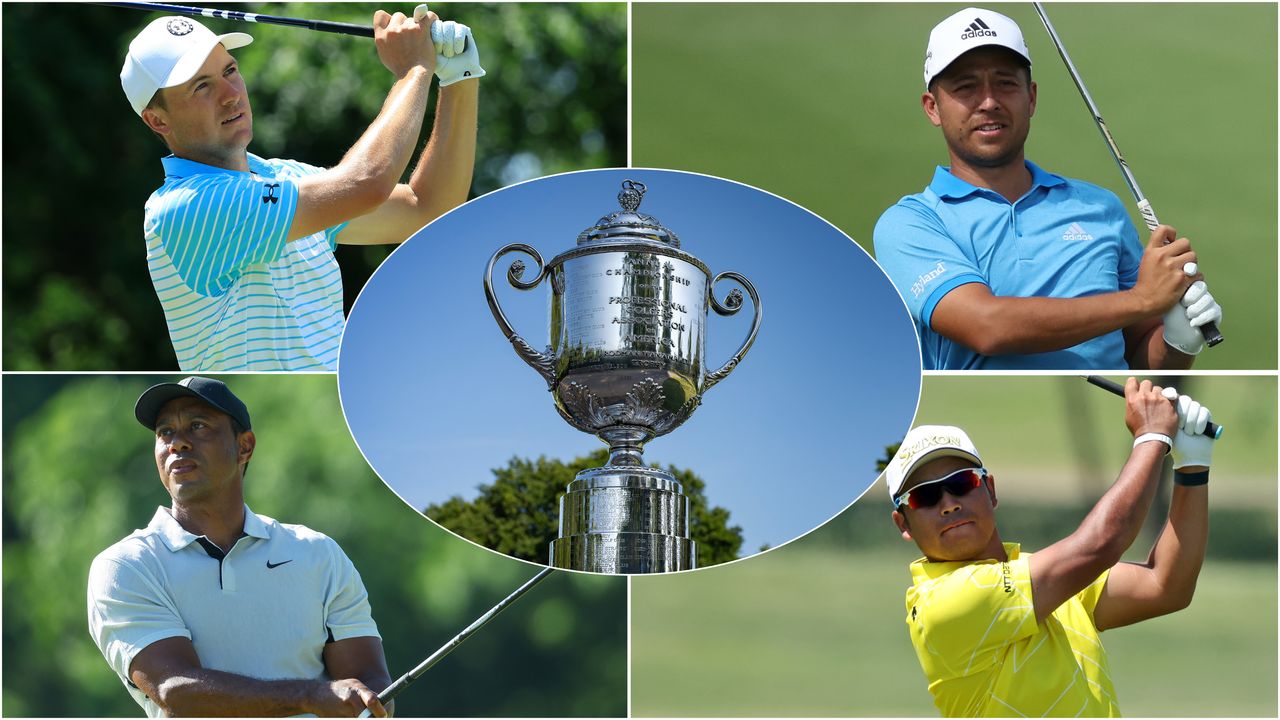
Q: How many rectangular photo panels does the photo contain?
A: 4